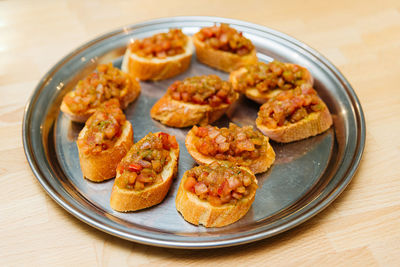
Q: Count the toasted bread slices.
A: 10